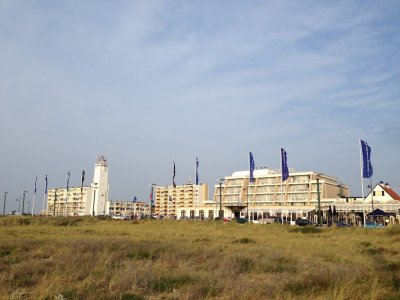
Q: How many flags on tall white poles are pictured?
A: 9